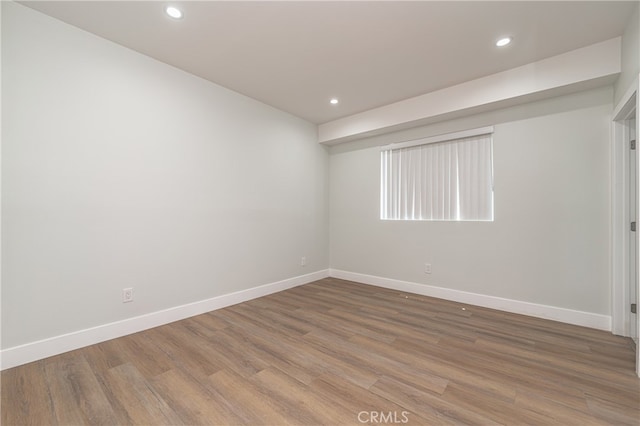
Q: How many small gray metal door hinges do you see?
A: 3